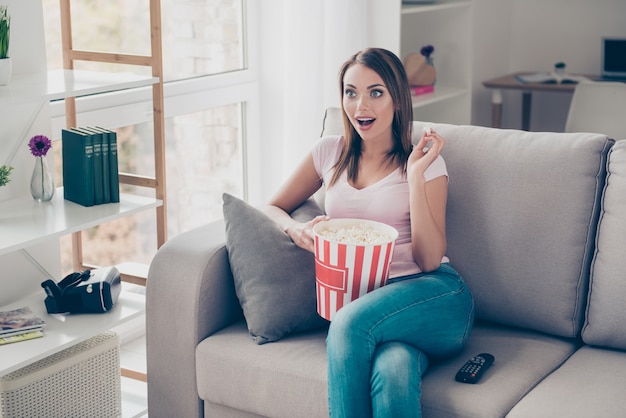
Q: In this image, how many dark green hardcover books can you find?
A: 4